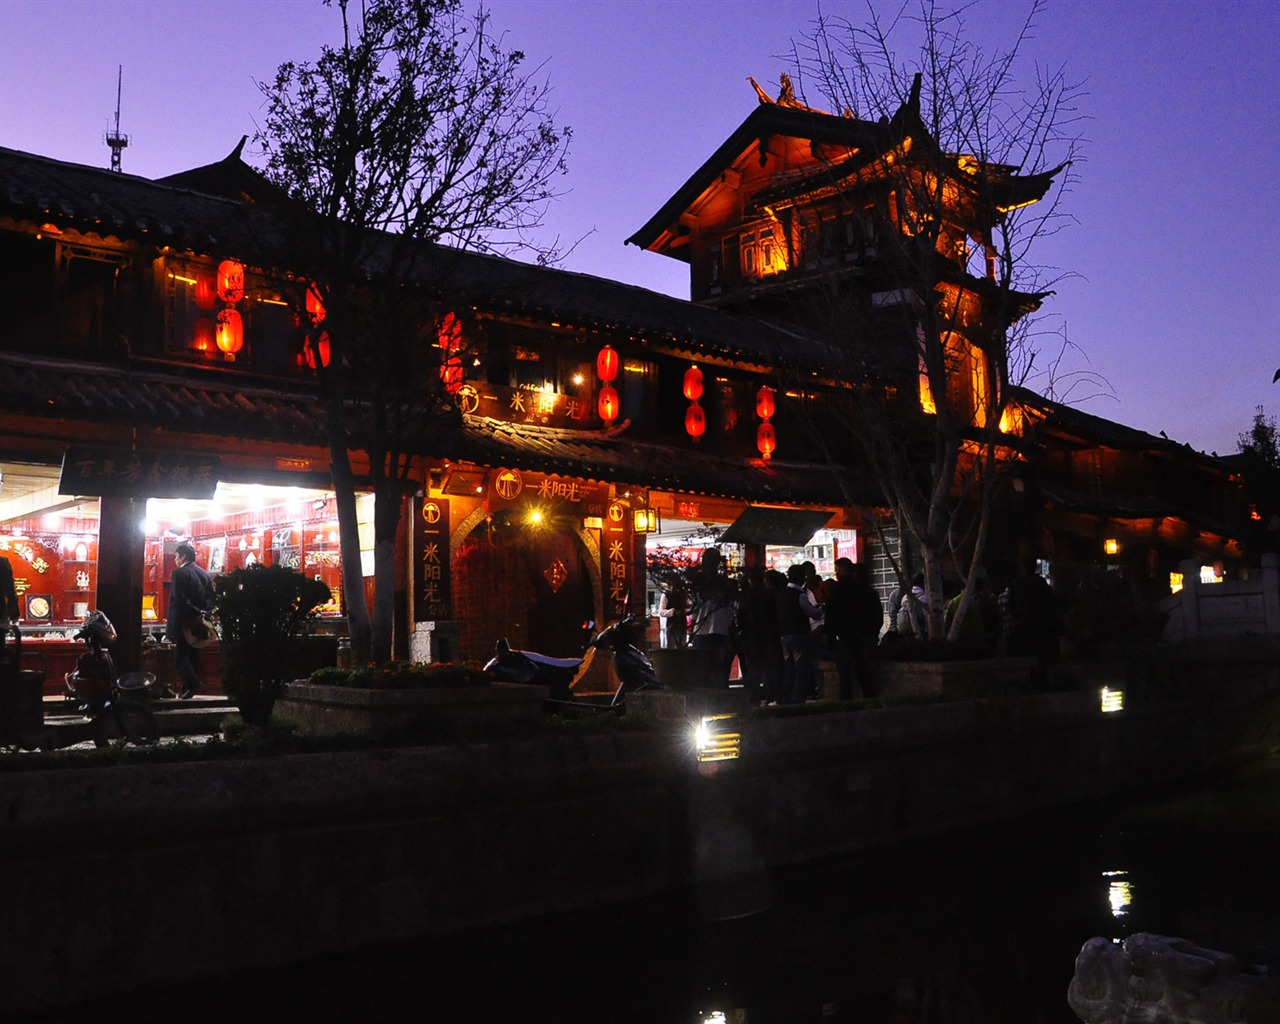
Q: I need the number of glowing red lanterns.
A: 12